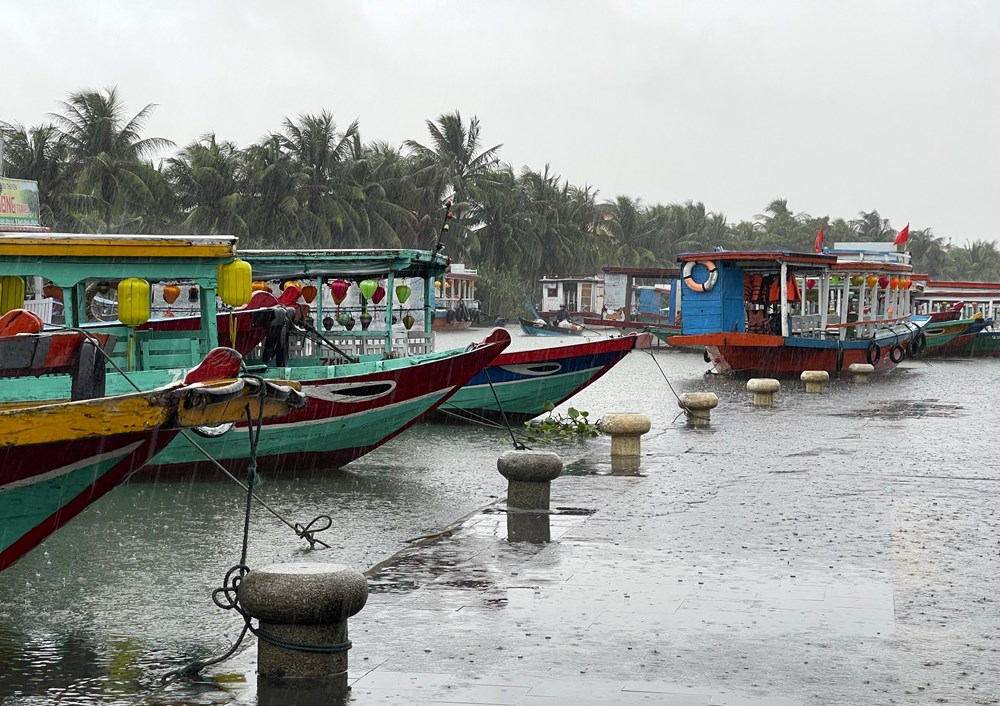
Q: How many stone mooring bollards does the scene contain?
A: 7